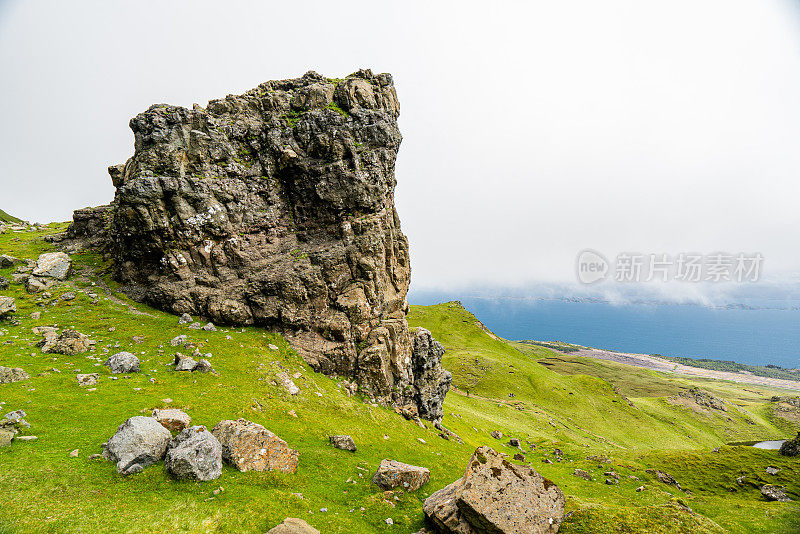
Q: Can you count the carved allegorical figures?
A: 0